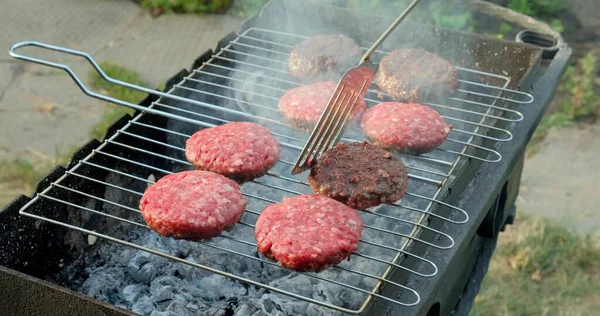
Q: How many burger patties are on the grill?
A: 8